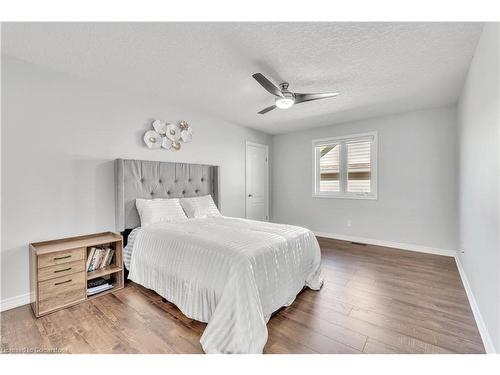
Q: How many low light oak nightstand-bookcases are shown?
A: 1